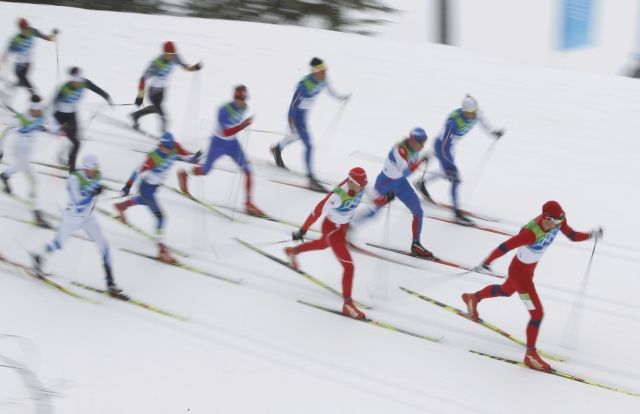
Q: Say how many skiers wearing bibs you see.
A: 12